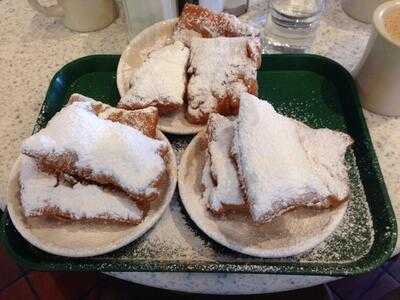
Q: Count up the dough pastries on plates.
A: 9